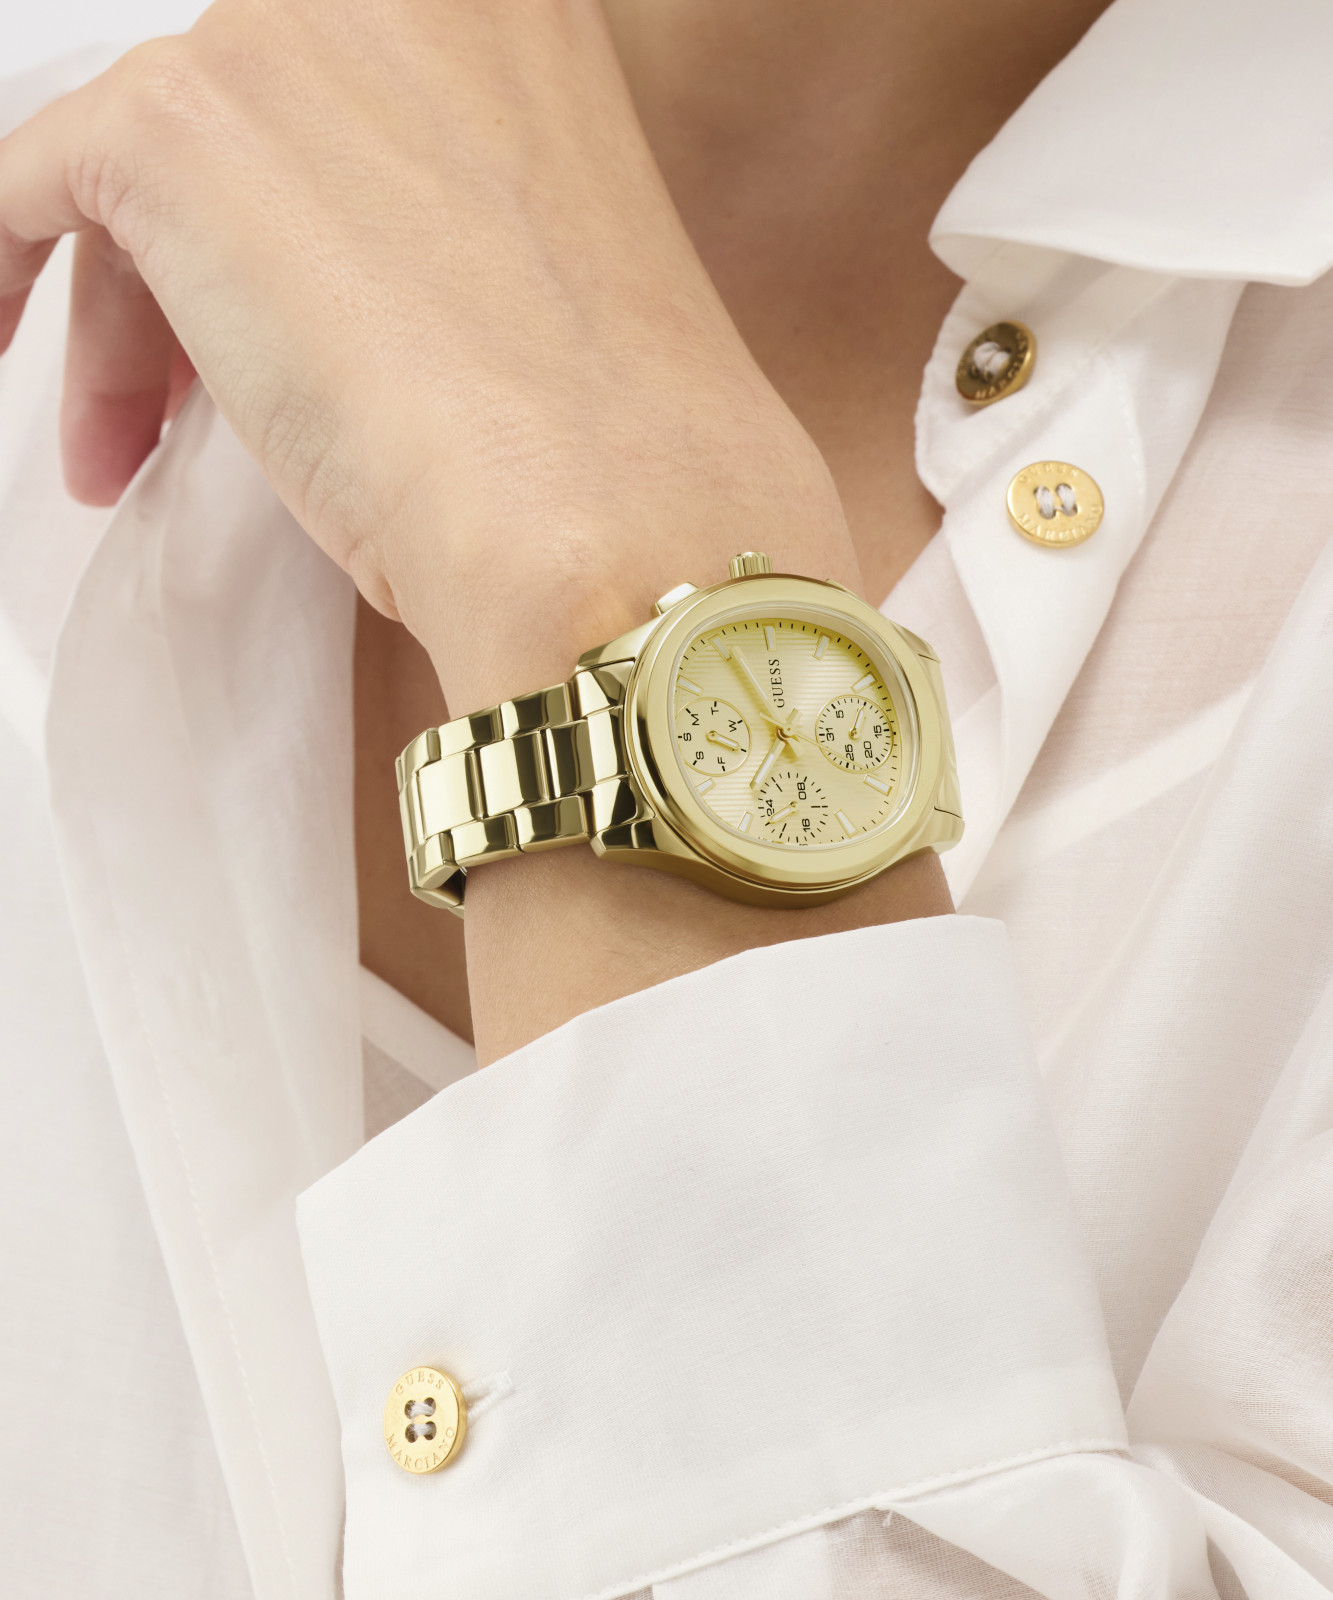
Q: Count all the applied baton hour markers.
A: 9